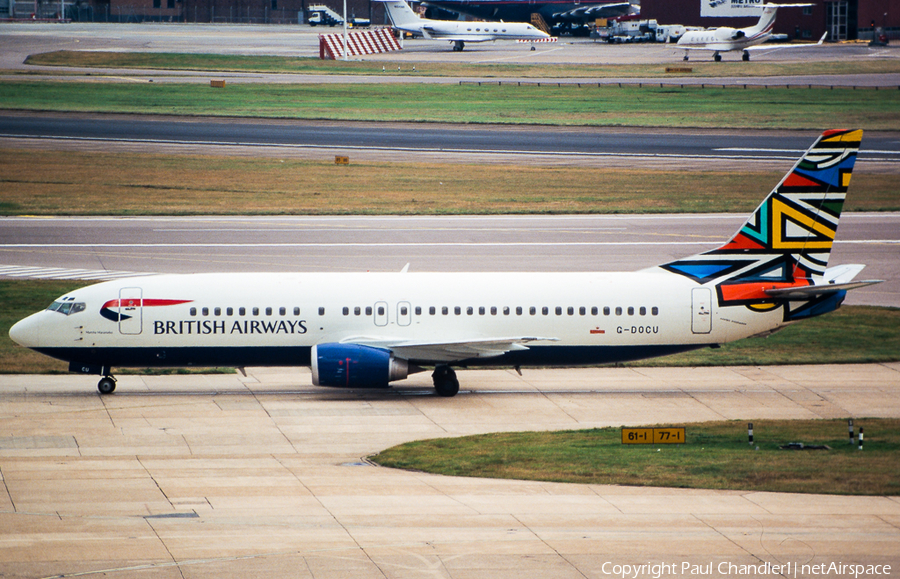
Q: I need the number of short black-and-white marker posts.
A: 3